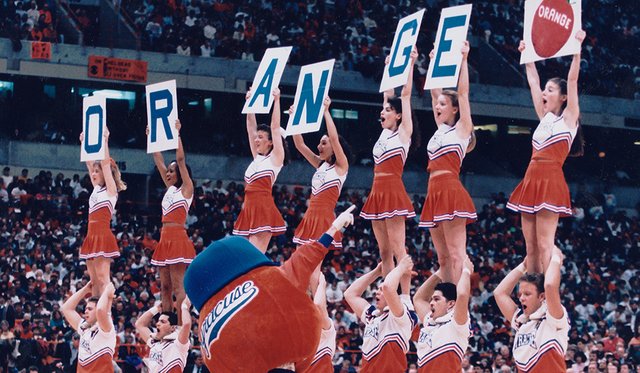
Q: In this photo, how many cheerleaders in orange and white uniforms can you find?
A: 13